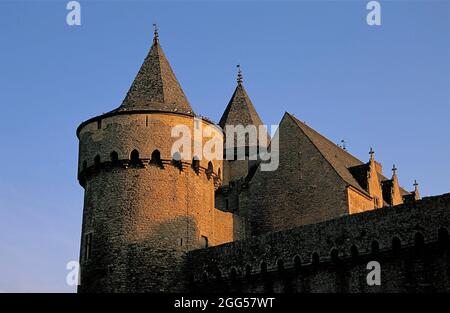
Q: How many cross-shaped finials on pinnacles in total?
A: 3